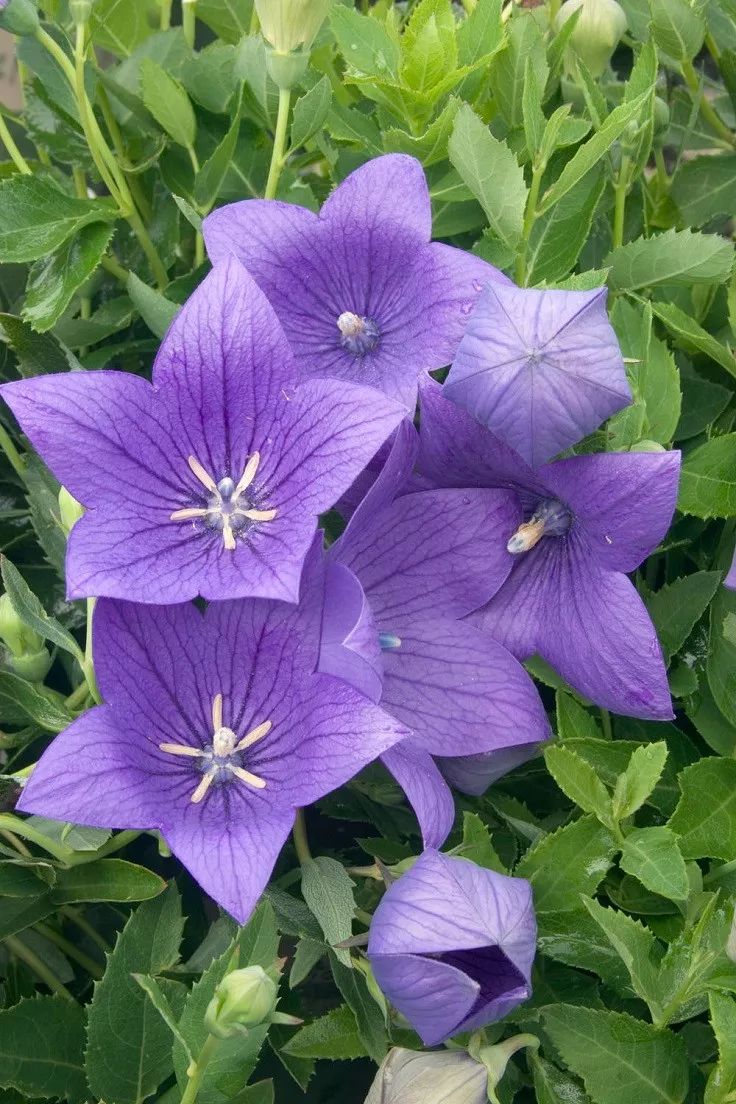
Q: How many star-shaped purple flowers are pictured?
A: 5